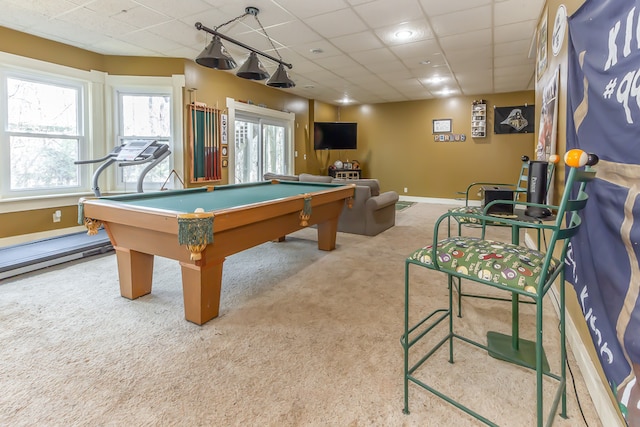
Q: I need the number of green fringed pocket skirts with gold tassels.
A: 4